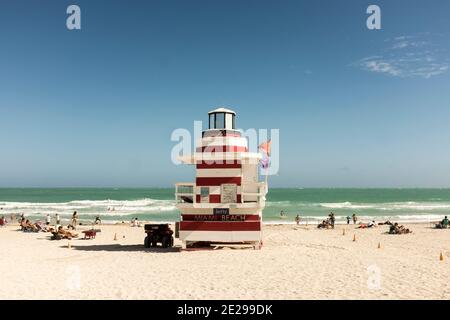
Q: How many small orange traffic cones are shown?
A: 6